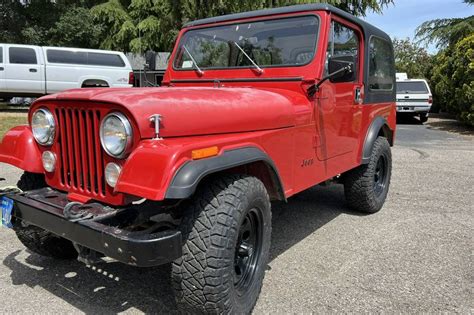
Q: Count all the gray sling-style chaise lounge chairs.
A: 0